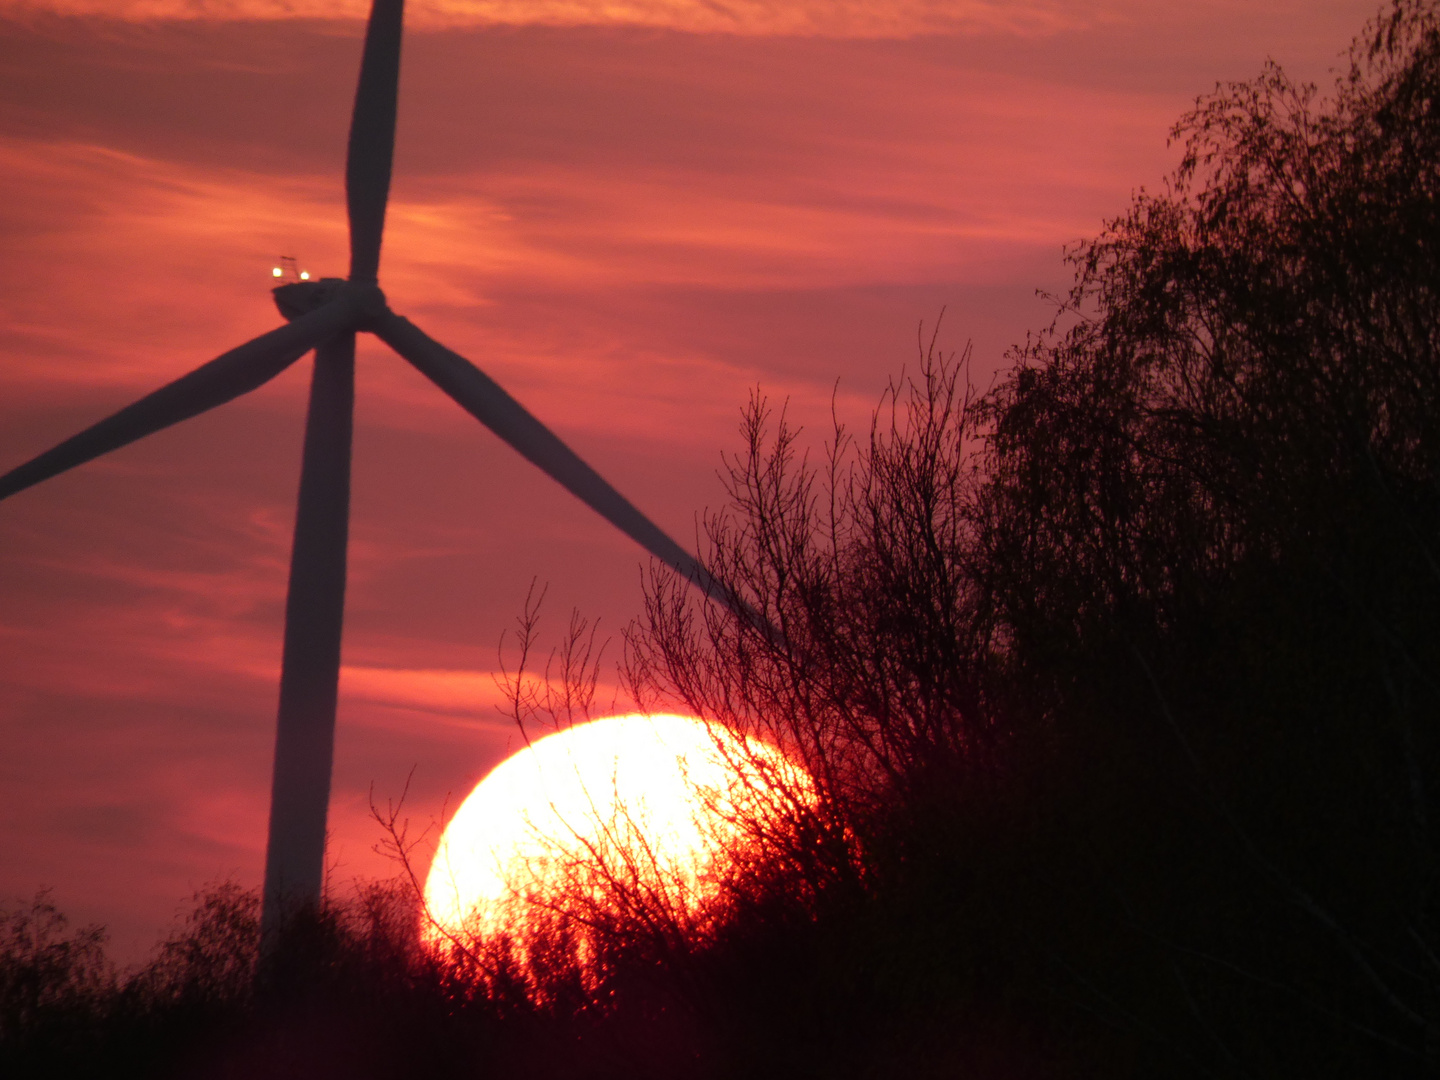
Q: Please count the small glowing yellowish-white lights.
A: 2